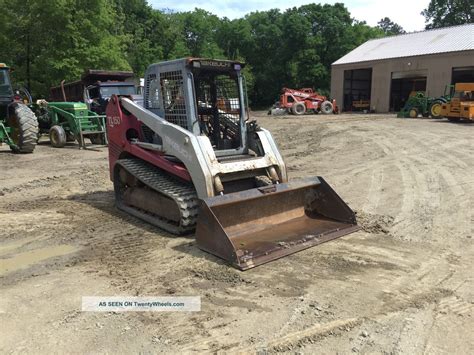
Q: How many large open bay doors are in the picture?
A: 3